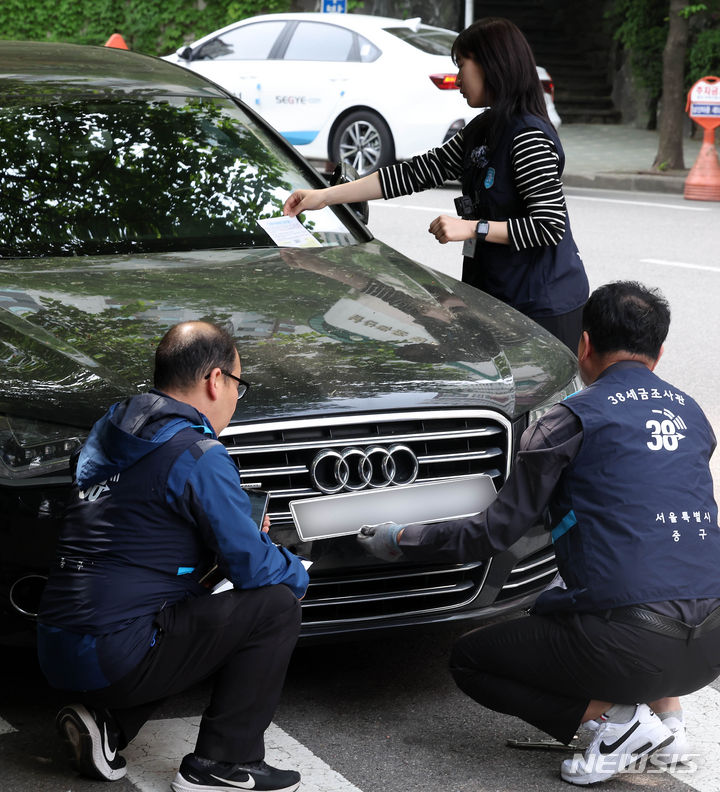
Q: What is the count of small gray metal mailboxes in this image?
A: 0